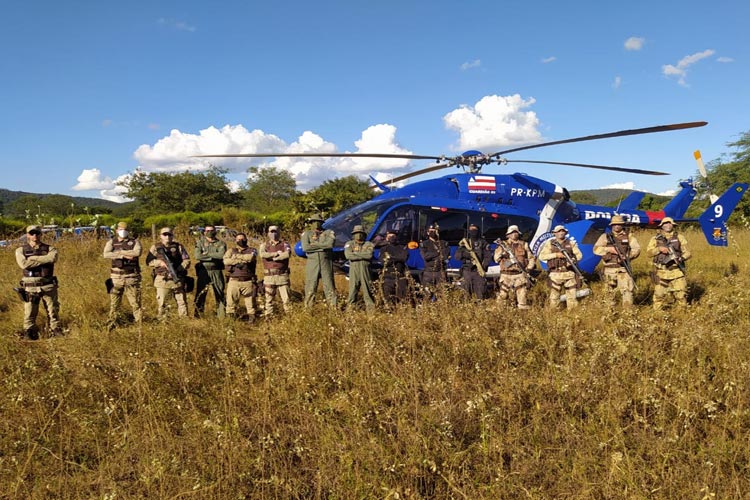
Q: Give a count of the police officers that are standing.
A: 15